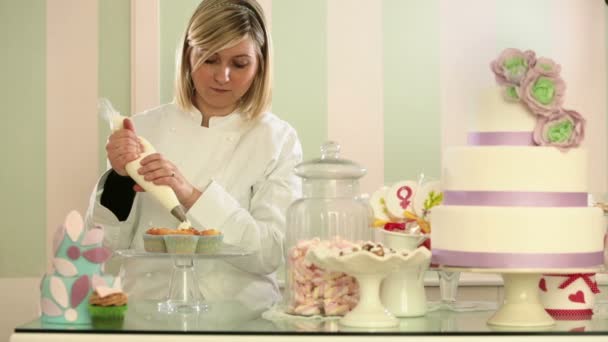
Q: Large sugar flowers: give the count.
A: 3